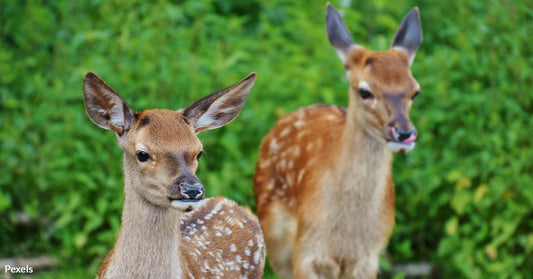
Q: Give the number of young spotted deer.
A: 2